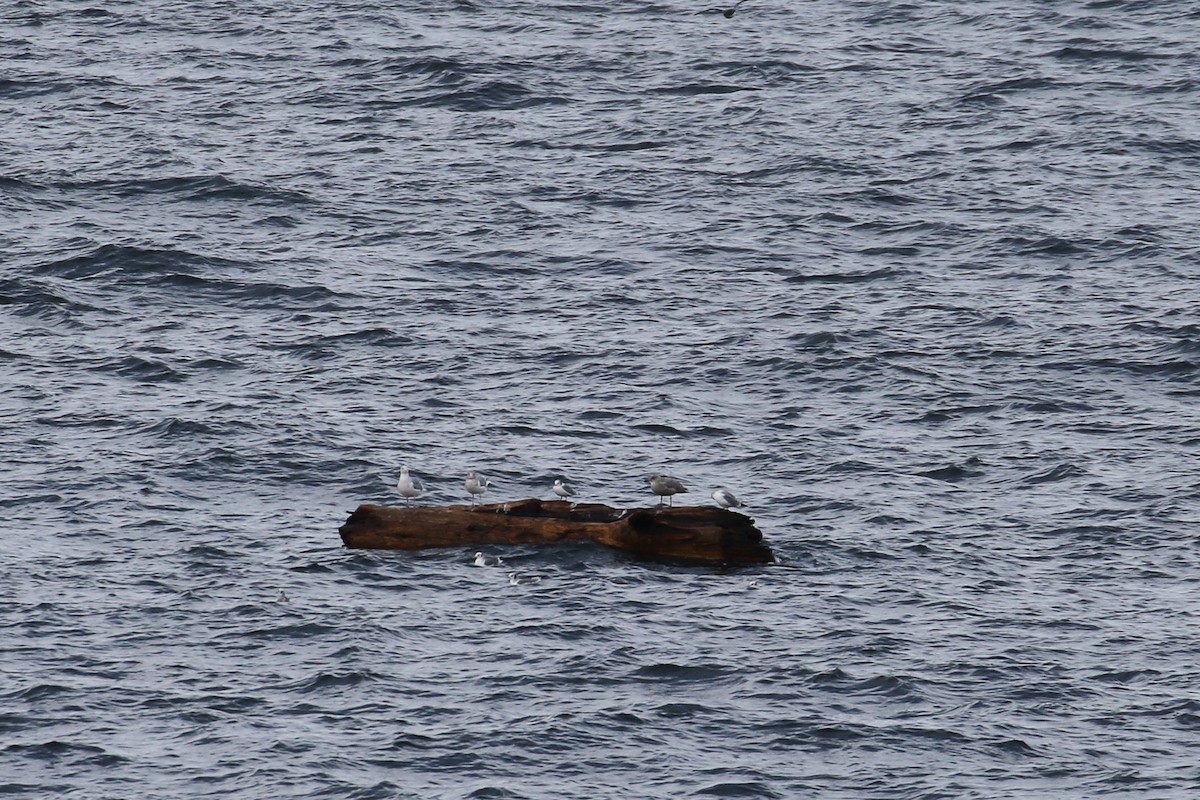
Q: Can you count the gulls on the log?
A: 5